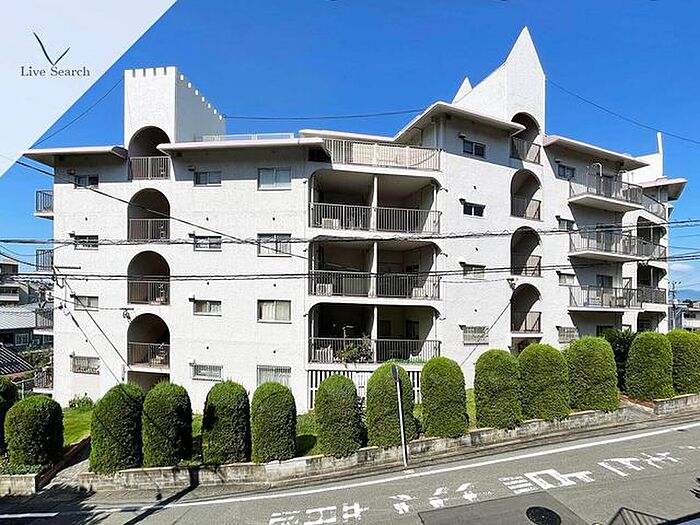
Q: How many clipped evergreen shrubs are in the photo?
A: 14